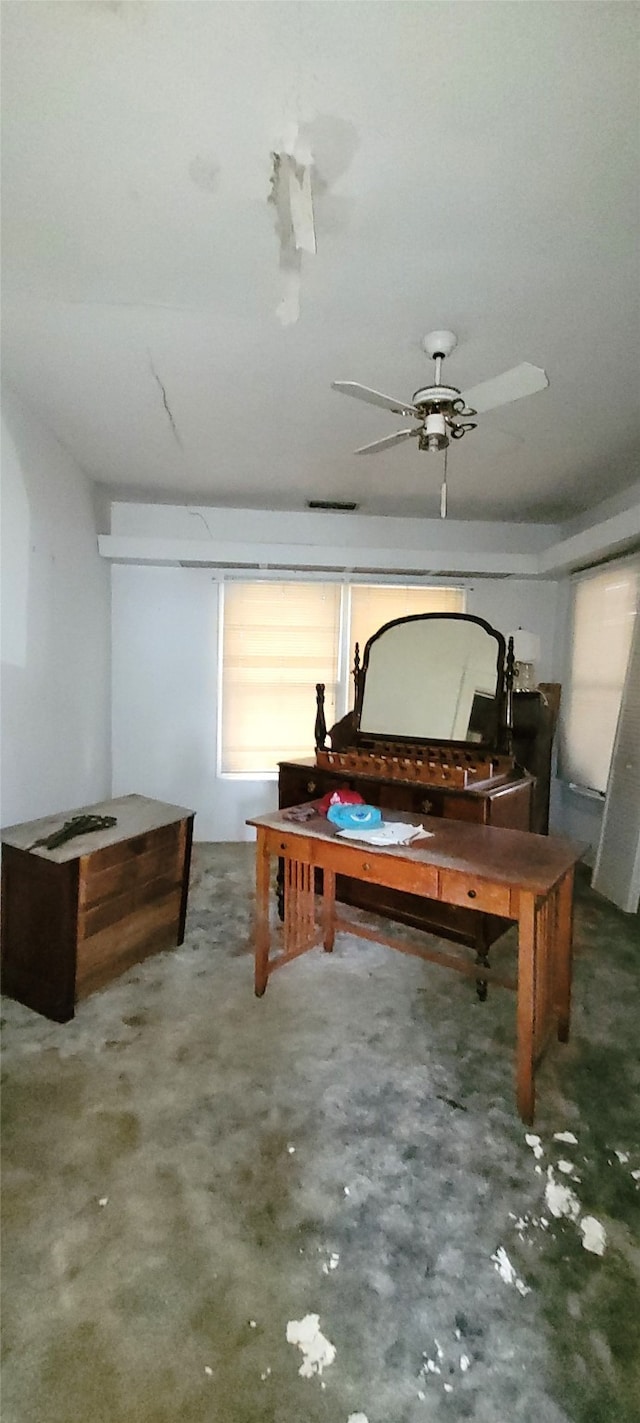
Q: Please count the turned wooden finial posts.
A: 3